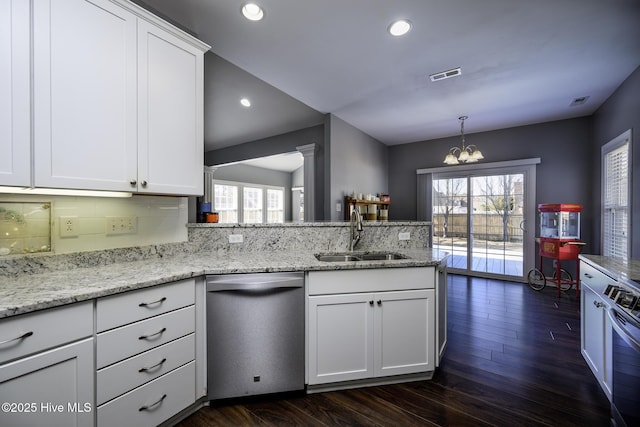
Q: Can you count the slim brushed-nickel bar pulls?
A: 6